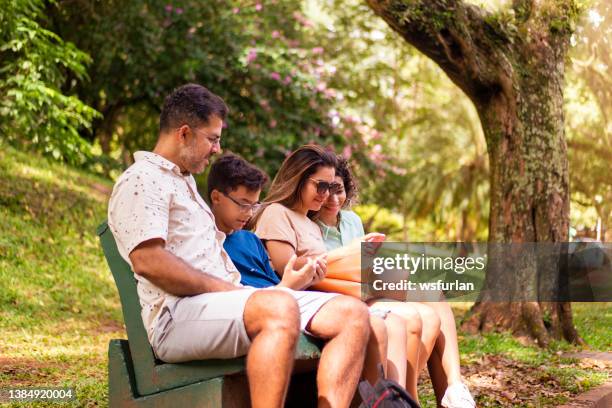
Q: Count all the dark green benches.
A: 1